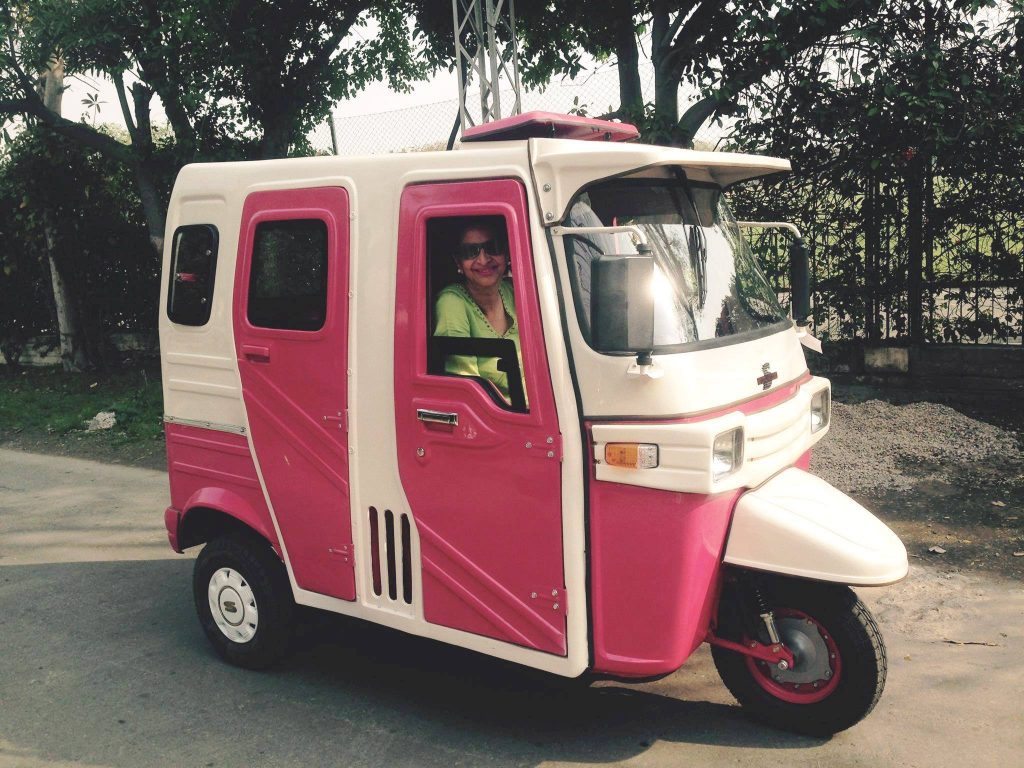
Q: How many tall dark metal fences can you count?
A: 1